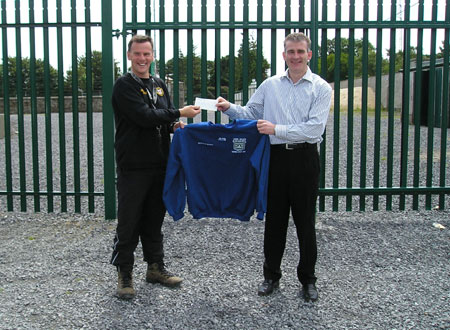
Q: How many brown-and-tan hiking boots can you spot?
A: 2